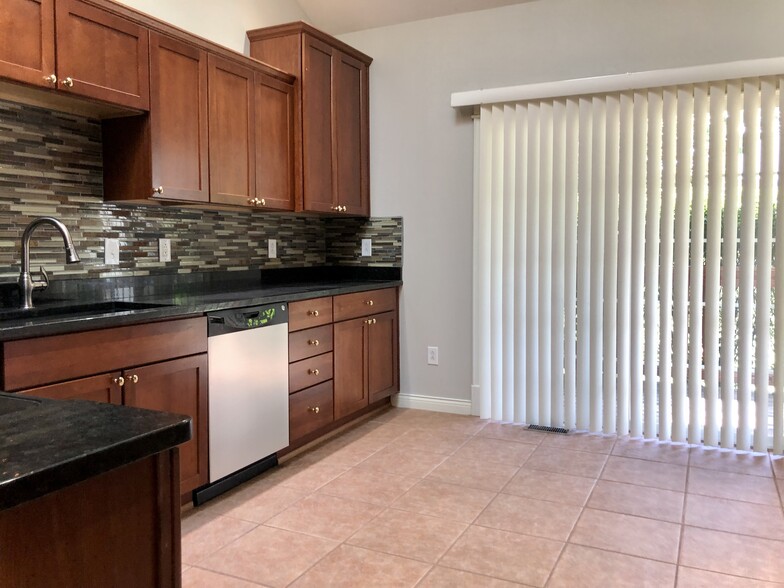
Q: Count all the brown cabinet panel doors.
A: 11